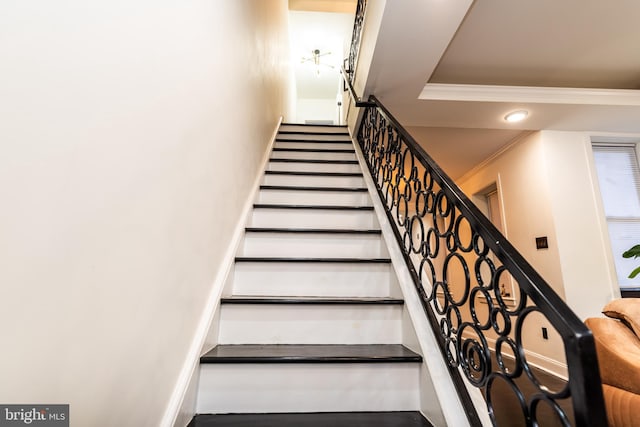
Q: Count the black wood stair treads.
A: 13